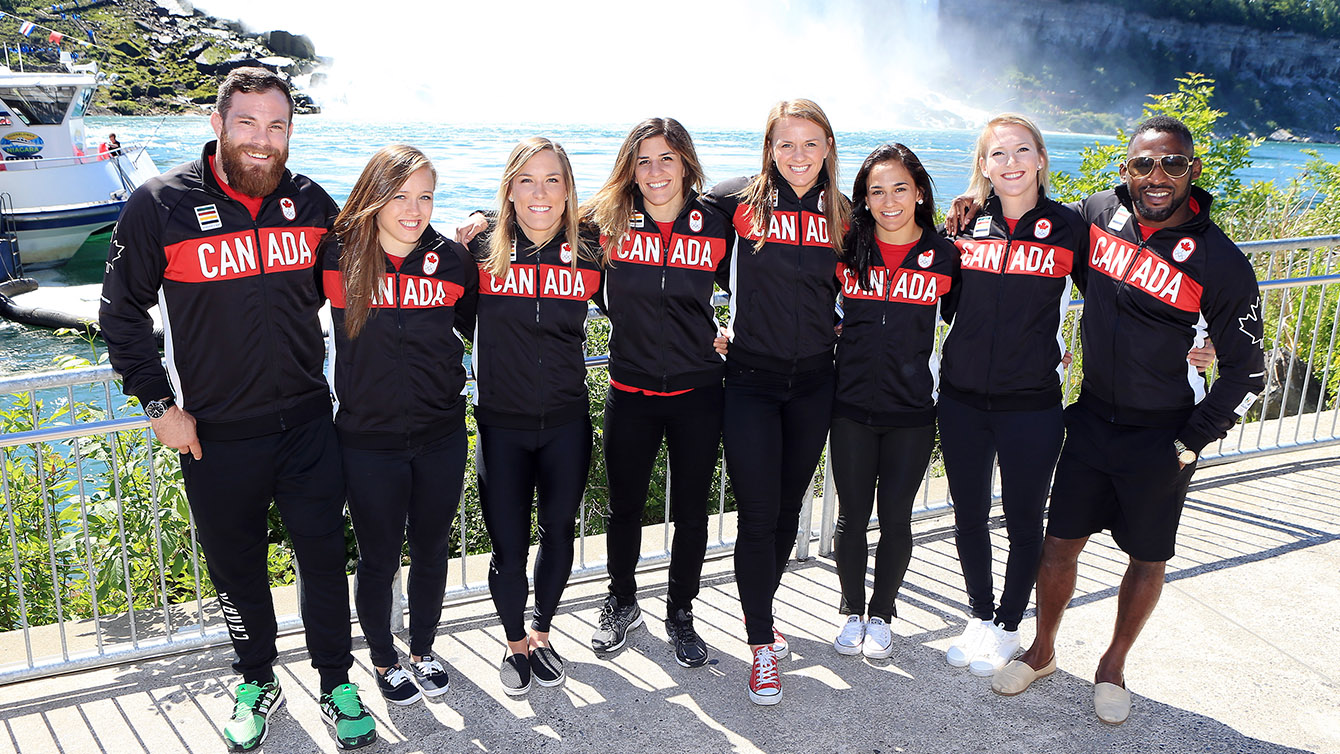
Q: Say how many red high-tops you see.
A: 2